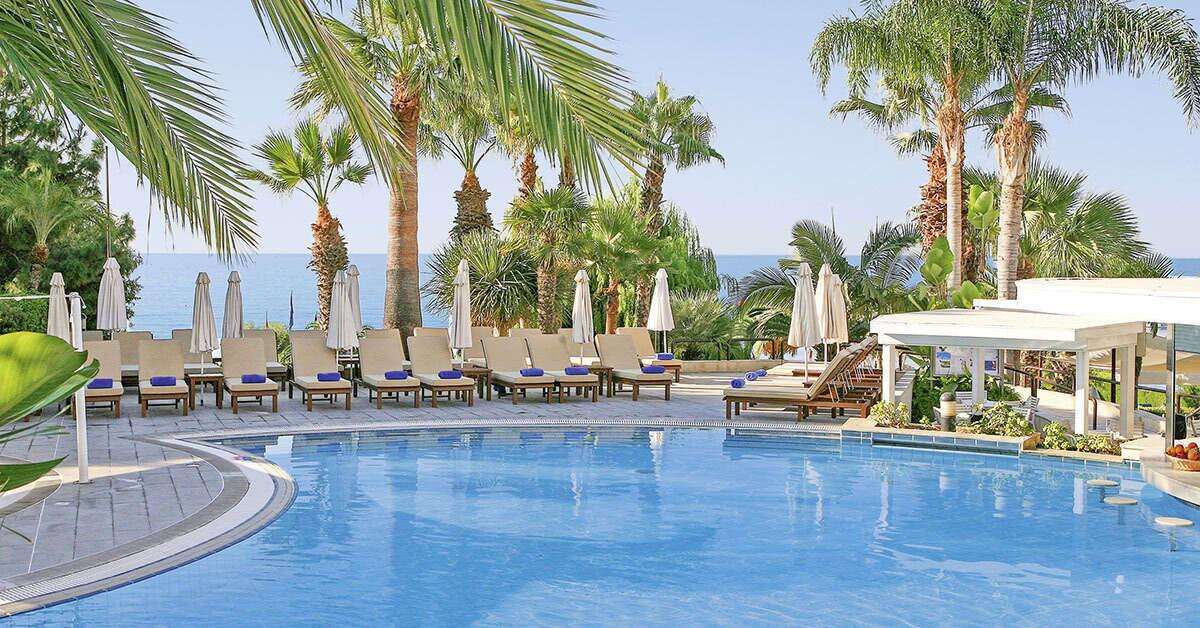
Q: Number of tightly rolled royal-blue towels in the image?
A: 13